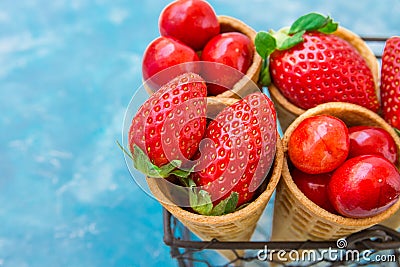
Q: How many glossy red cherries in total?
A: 7